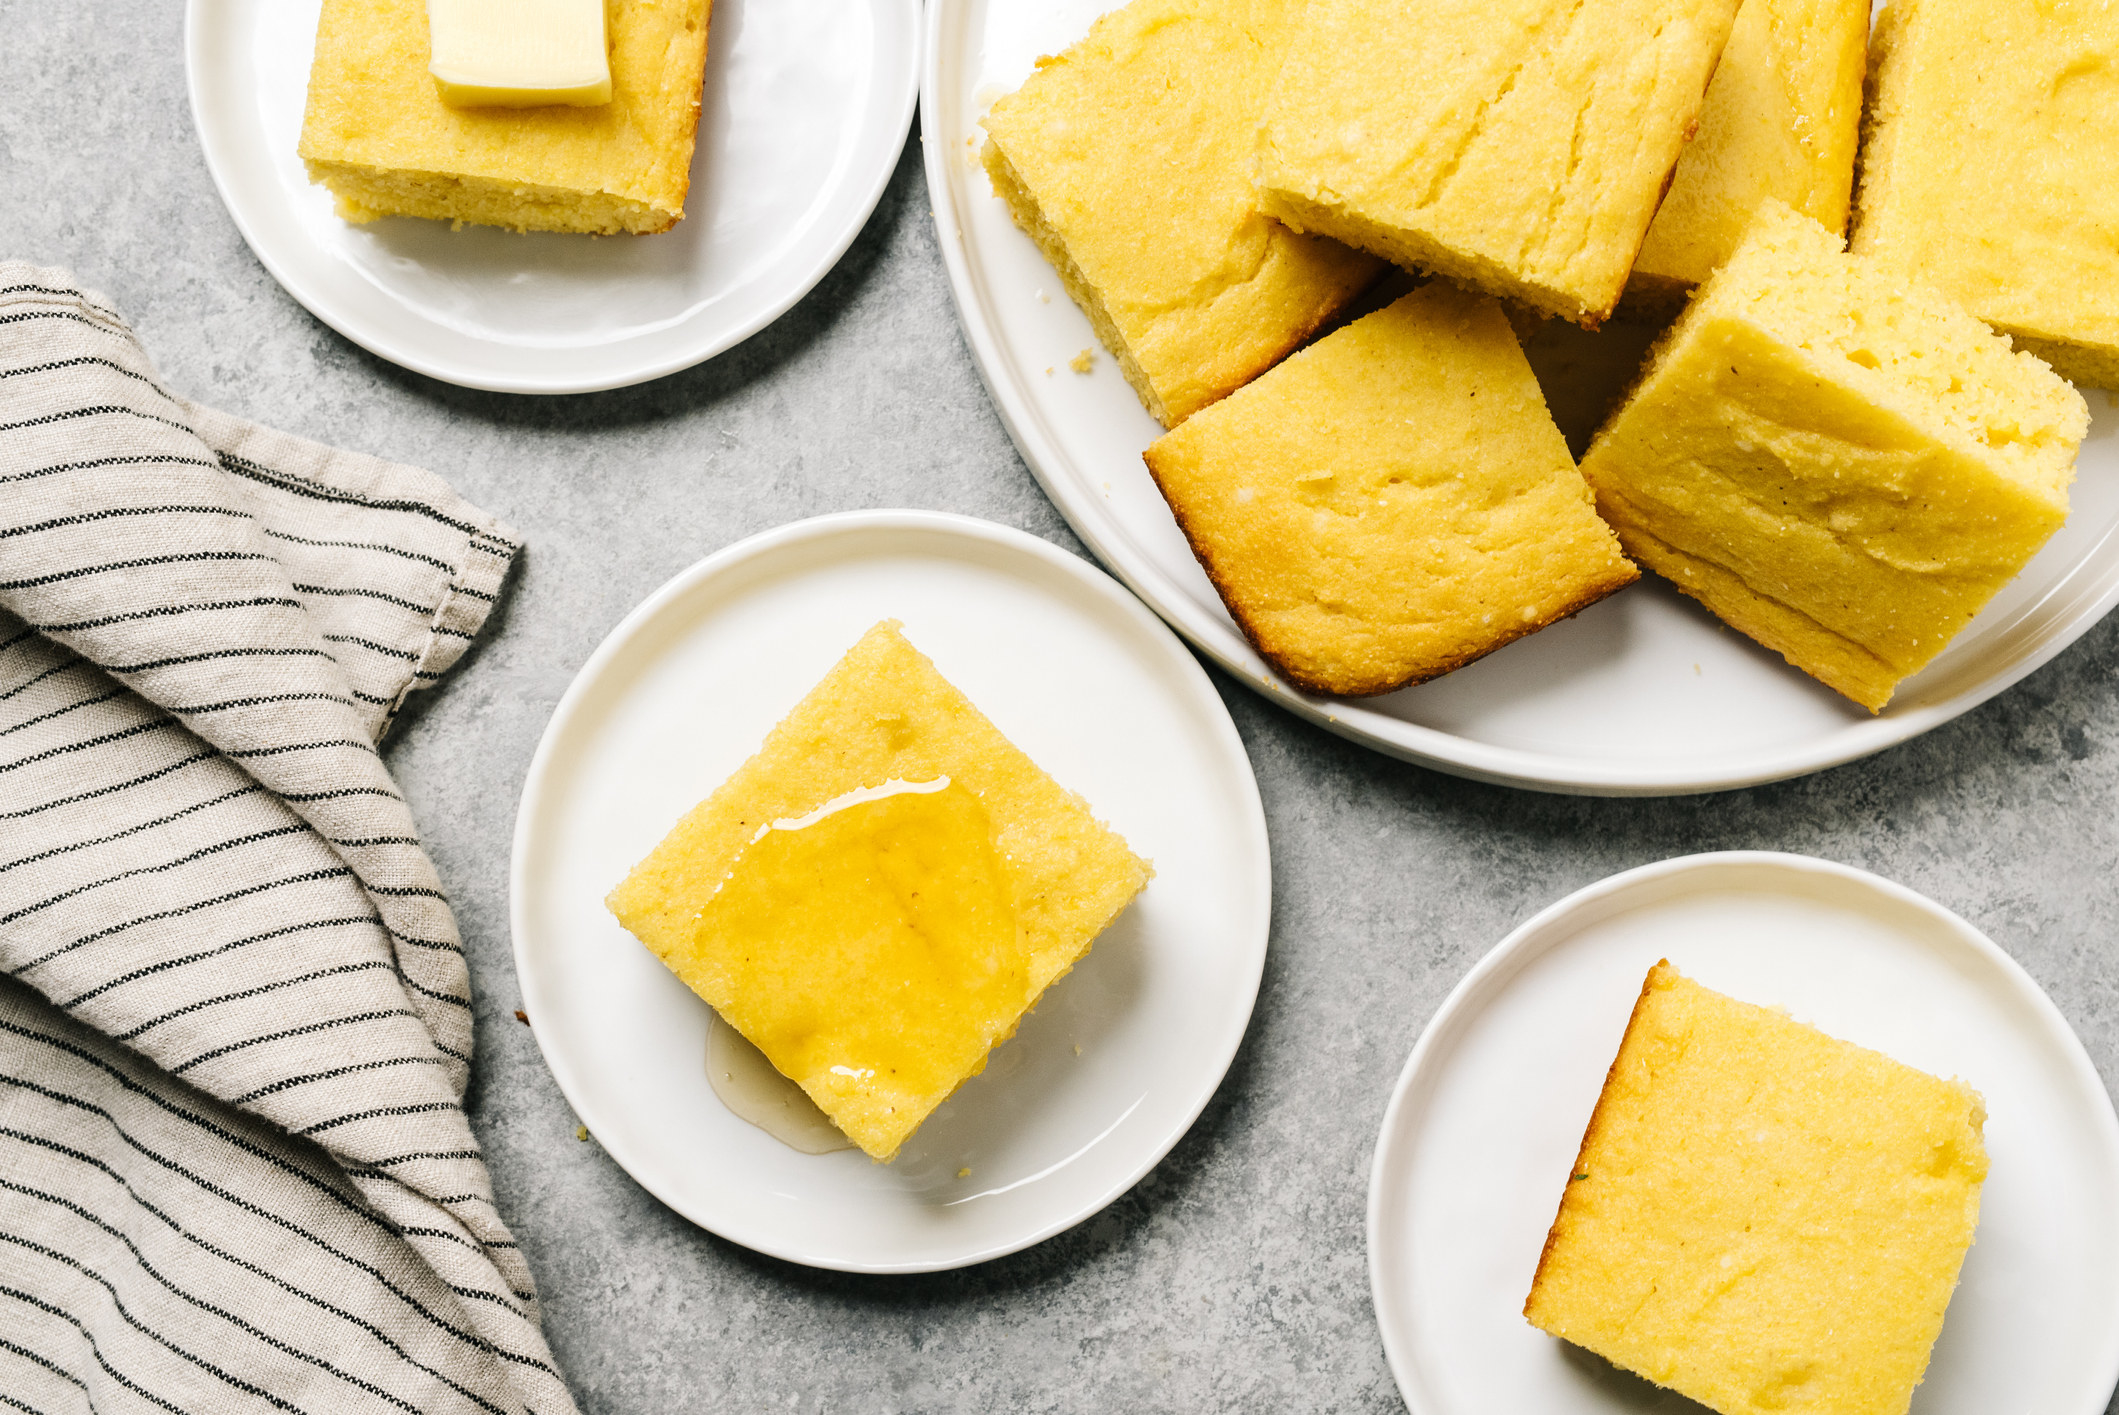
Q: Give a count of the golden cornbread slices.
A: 9